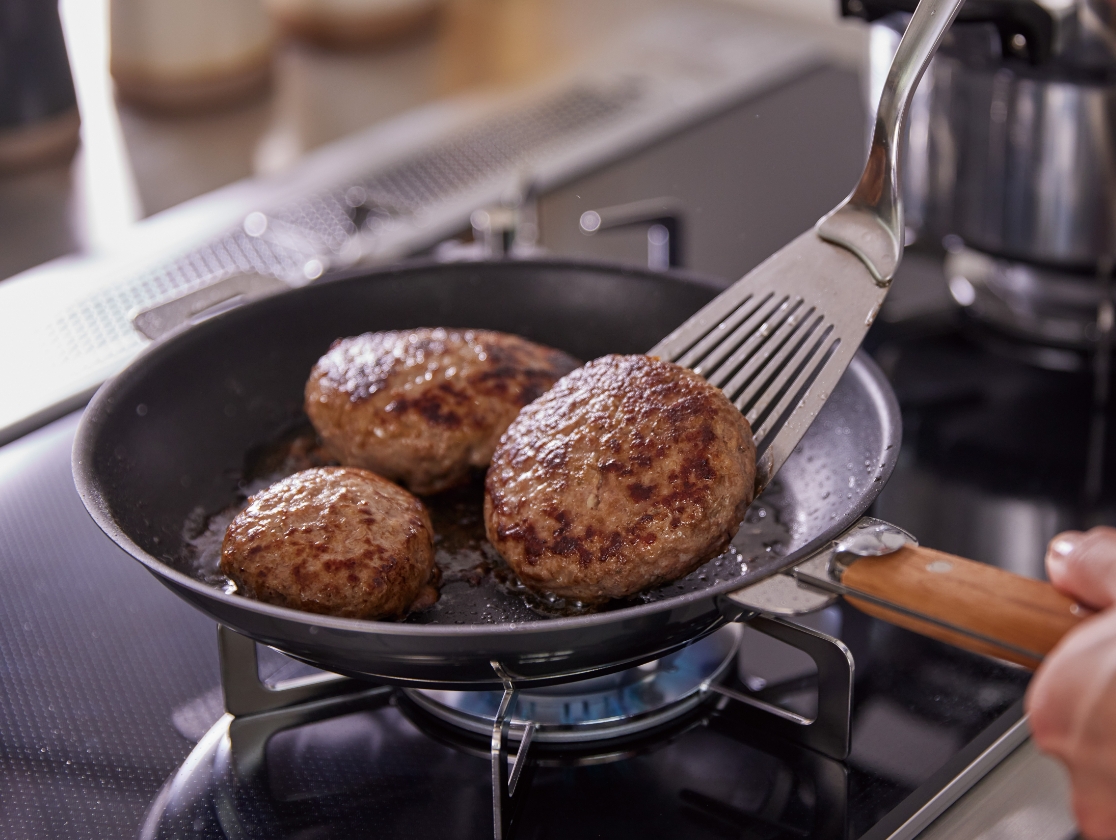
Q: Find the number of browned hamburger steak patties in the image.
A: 3